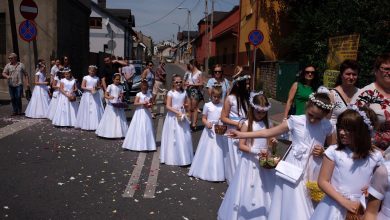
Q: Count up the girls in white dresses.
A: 13